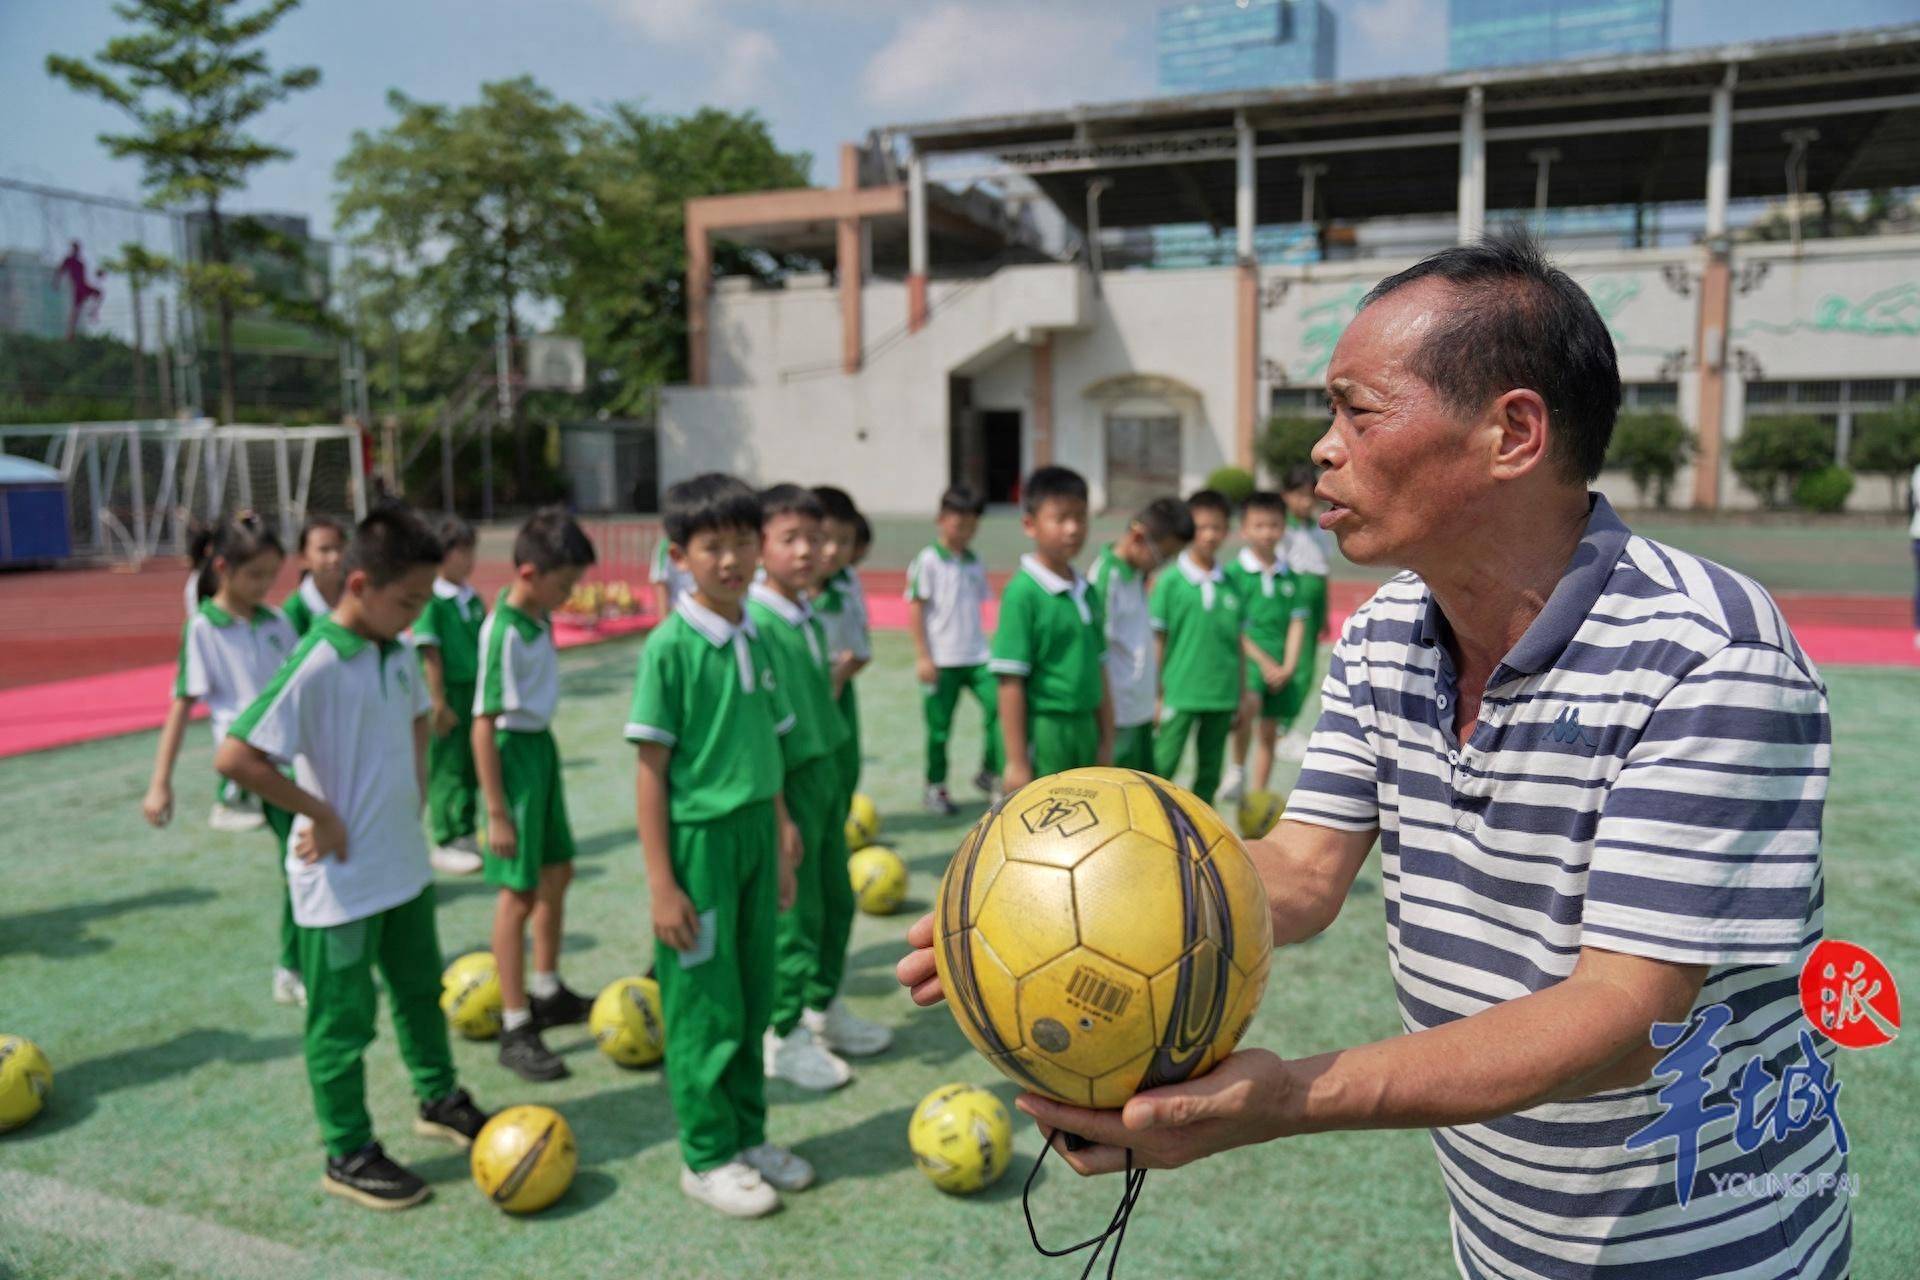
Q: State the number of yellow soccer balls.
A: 9